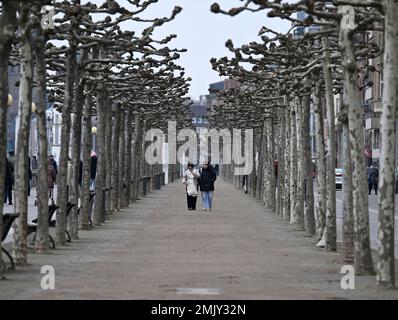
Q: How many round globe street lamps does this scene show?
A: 3